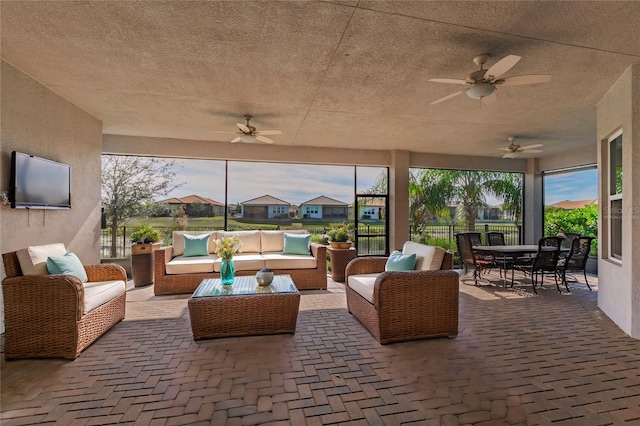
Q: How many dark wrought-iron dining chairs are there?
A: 6